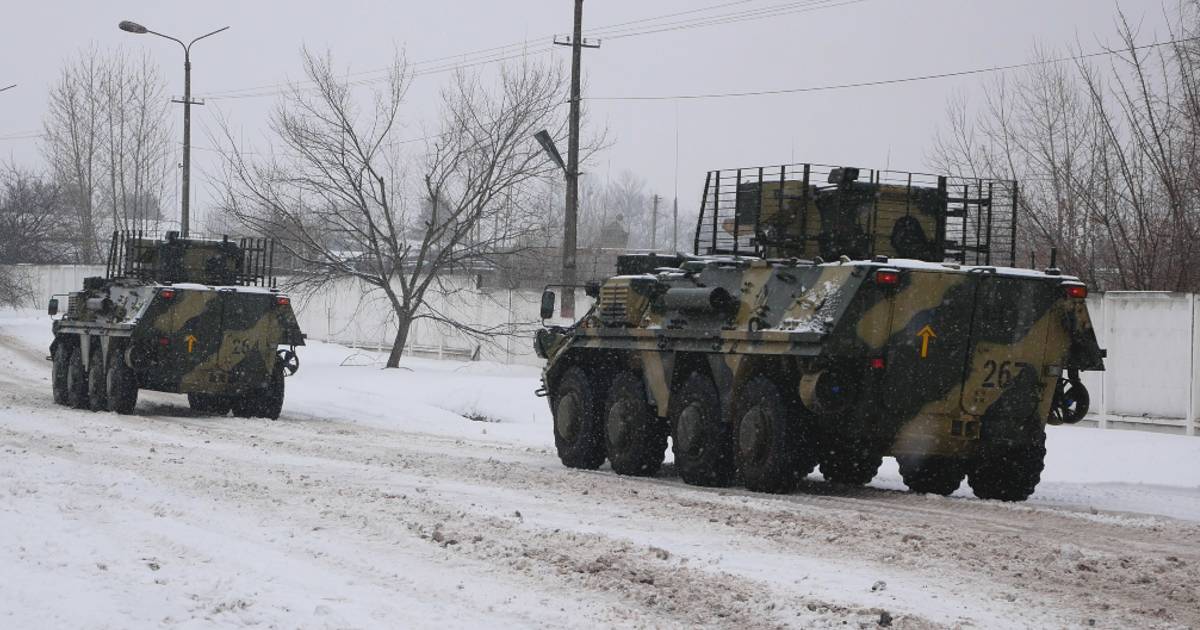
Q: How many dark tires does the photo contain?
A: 13